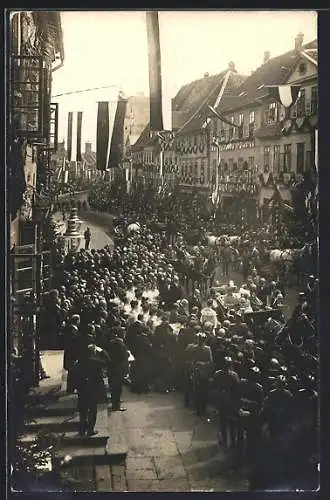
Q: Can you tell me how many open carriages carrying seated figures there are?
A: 1